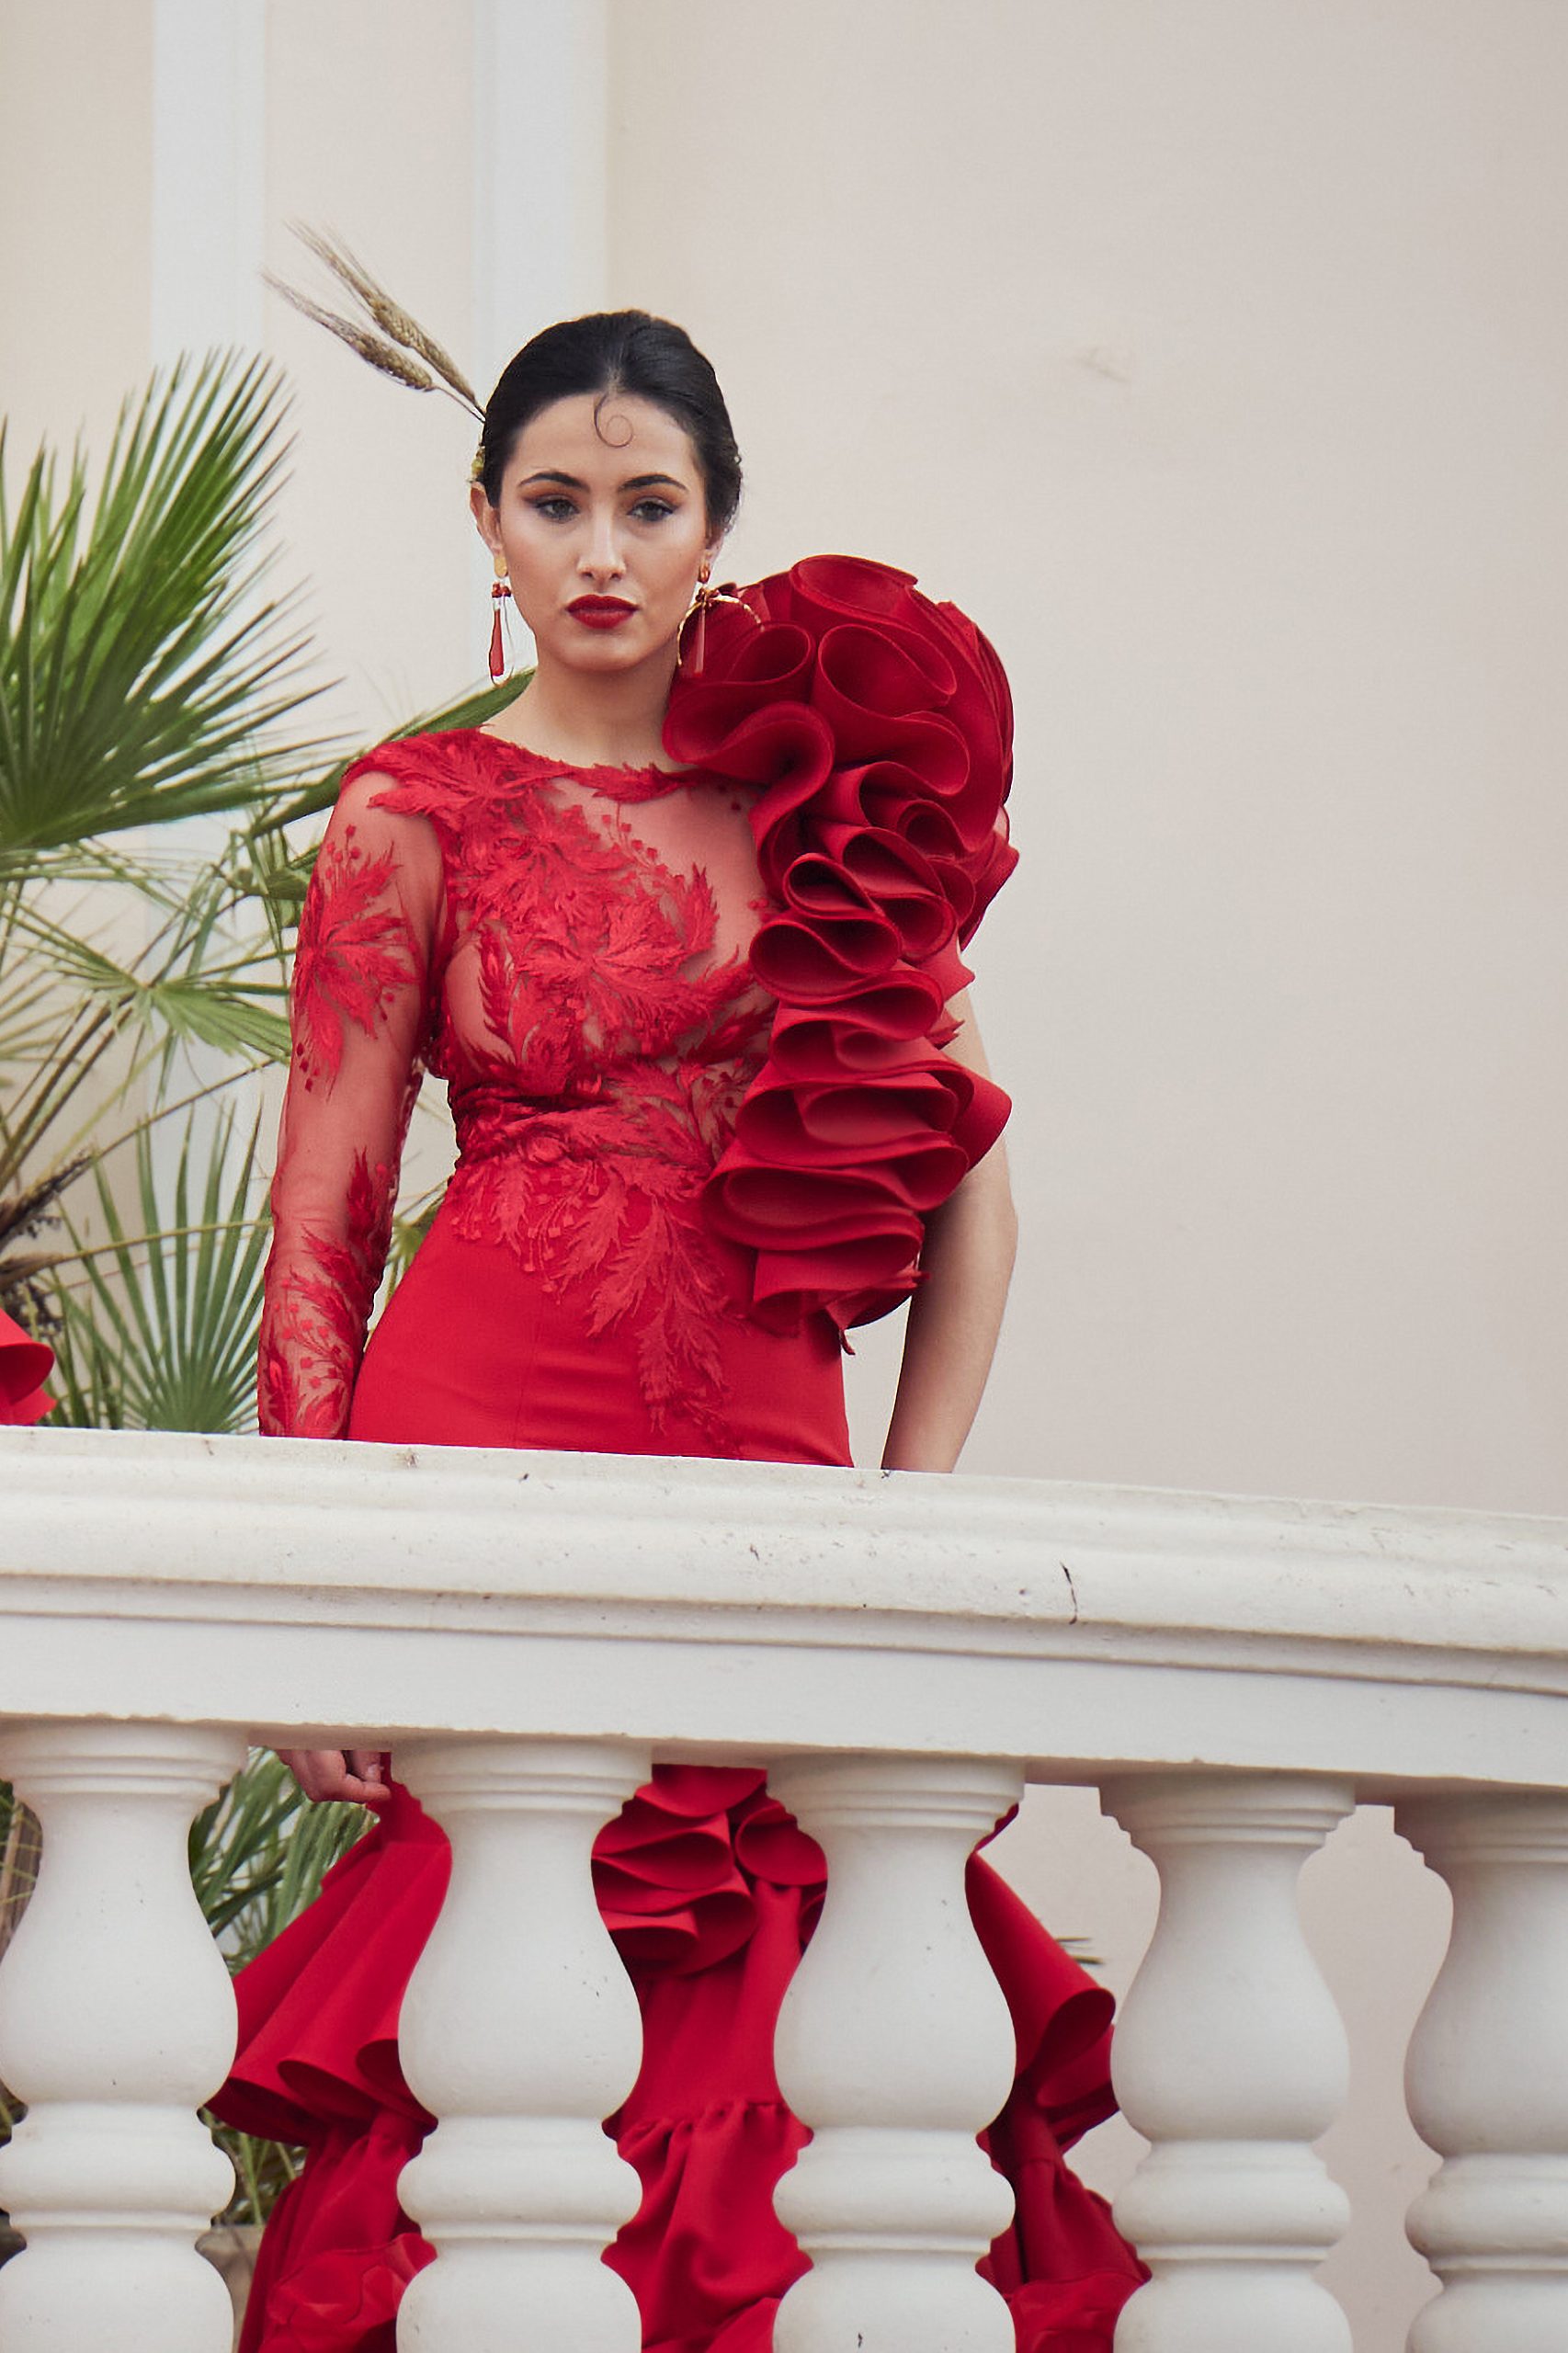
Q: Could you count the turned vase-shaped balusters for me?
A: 5